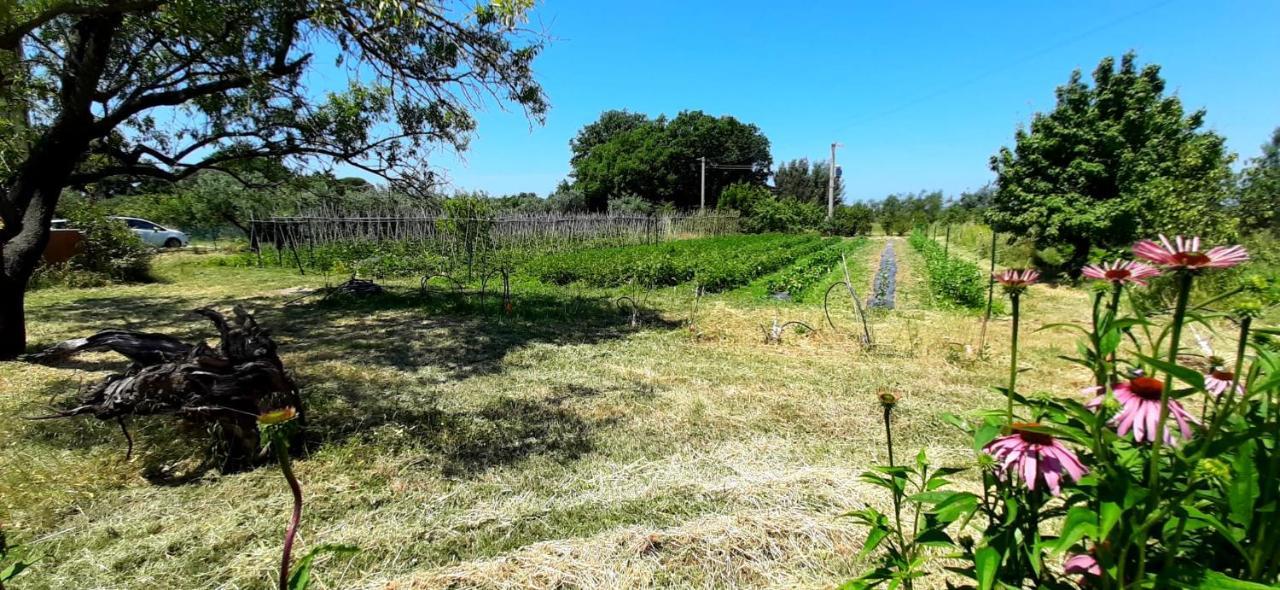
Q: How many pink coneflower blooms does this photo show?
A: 7